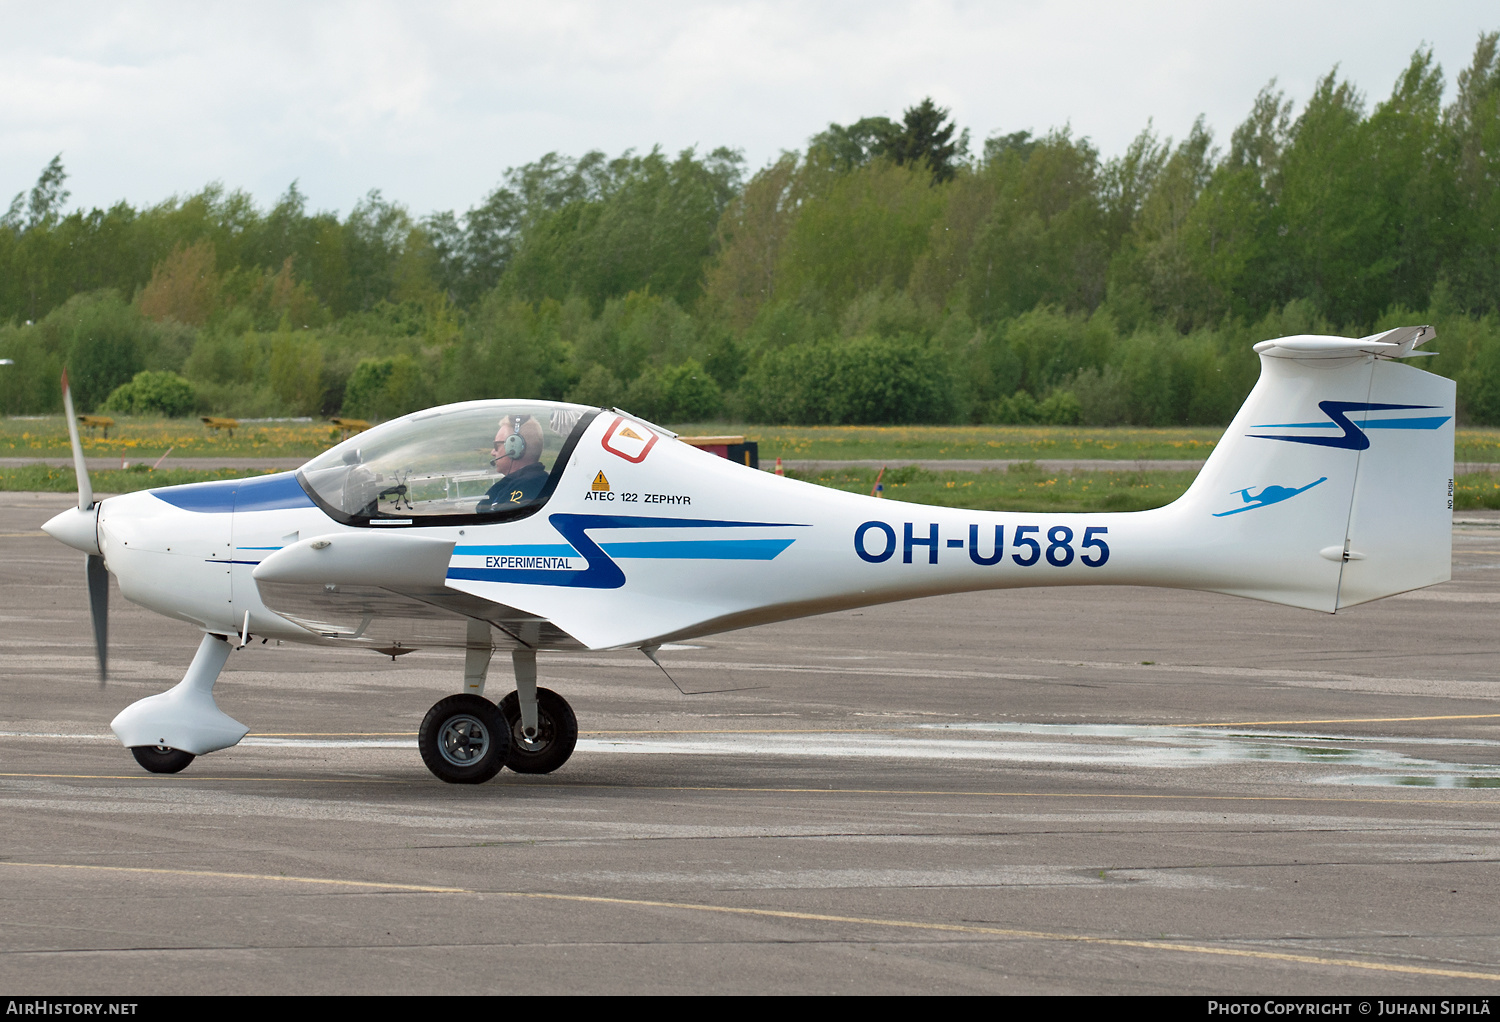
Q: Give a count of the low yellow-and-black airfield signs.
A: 3